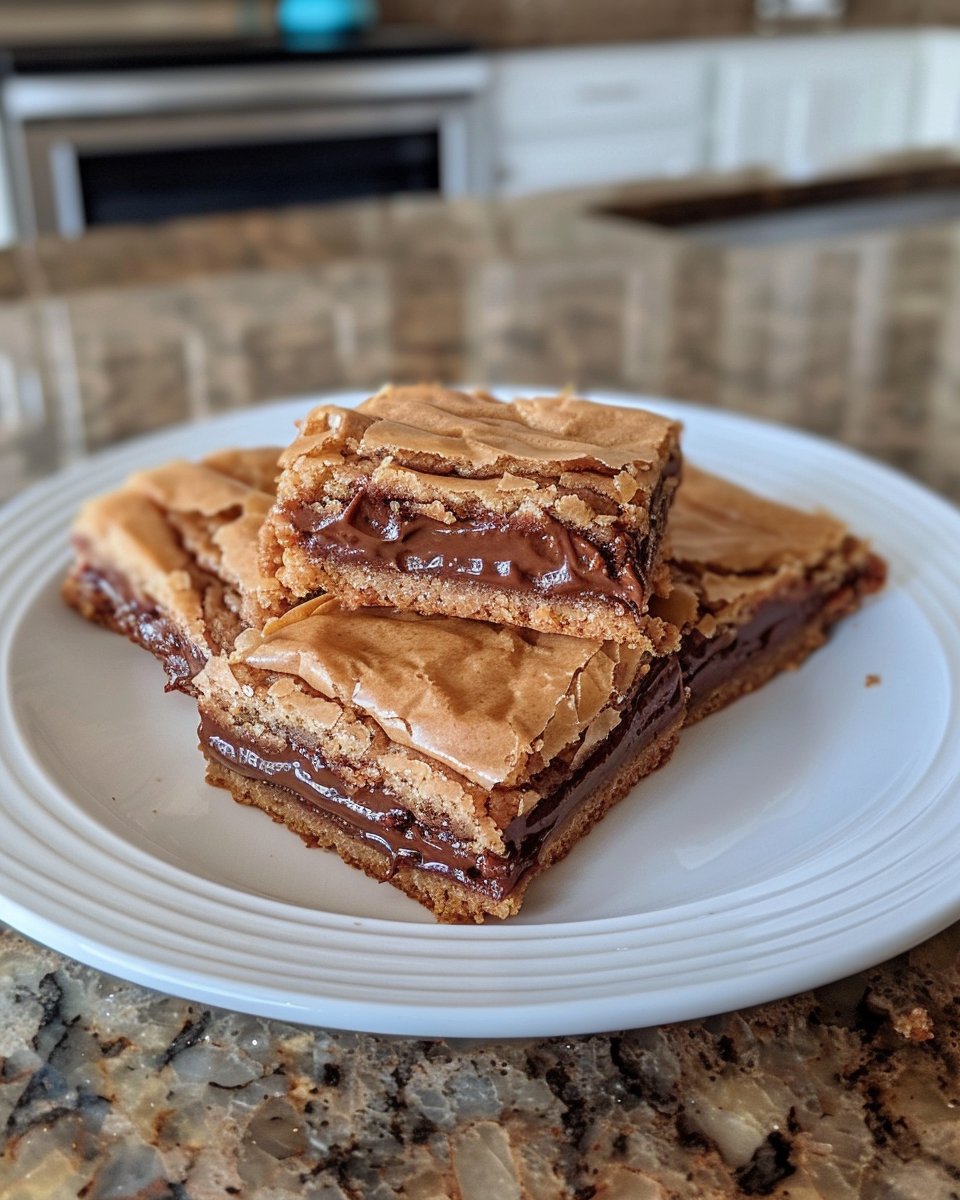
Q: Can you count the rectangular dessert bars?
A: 4